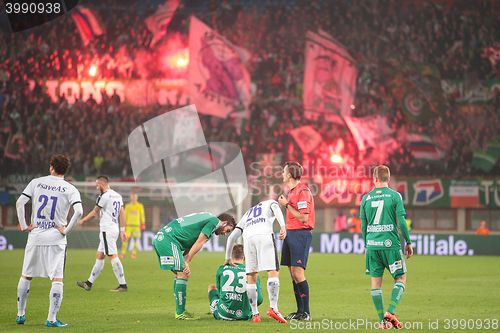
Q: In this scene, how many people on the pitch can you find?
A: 8